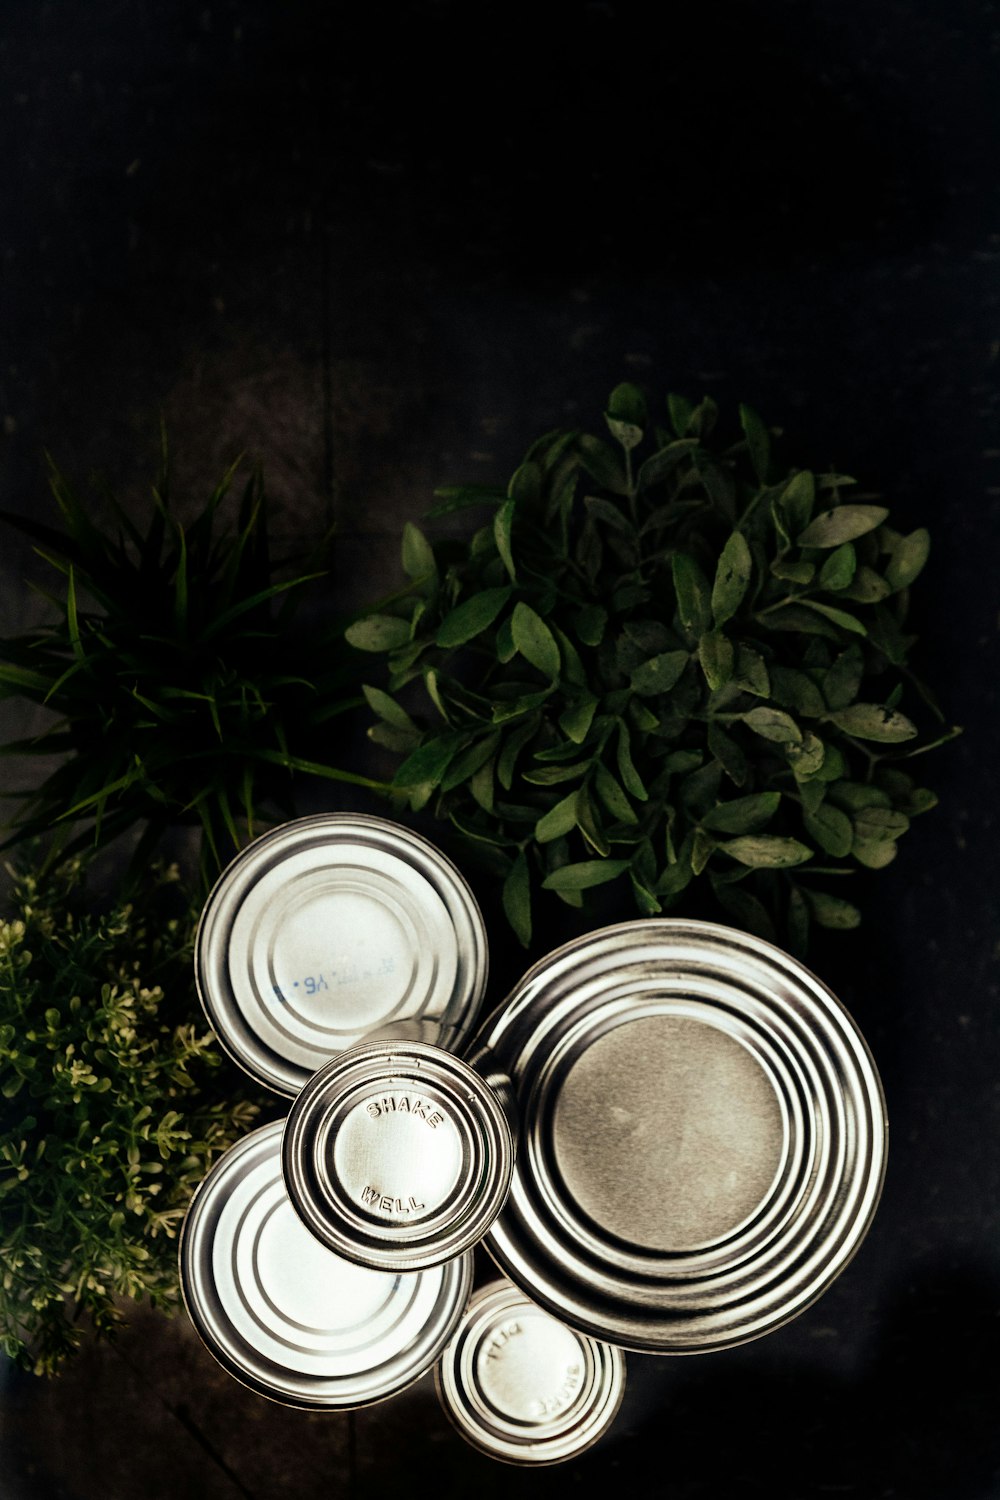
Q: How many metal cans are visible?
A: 5